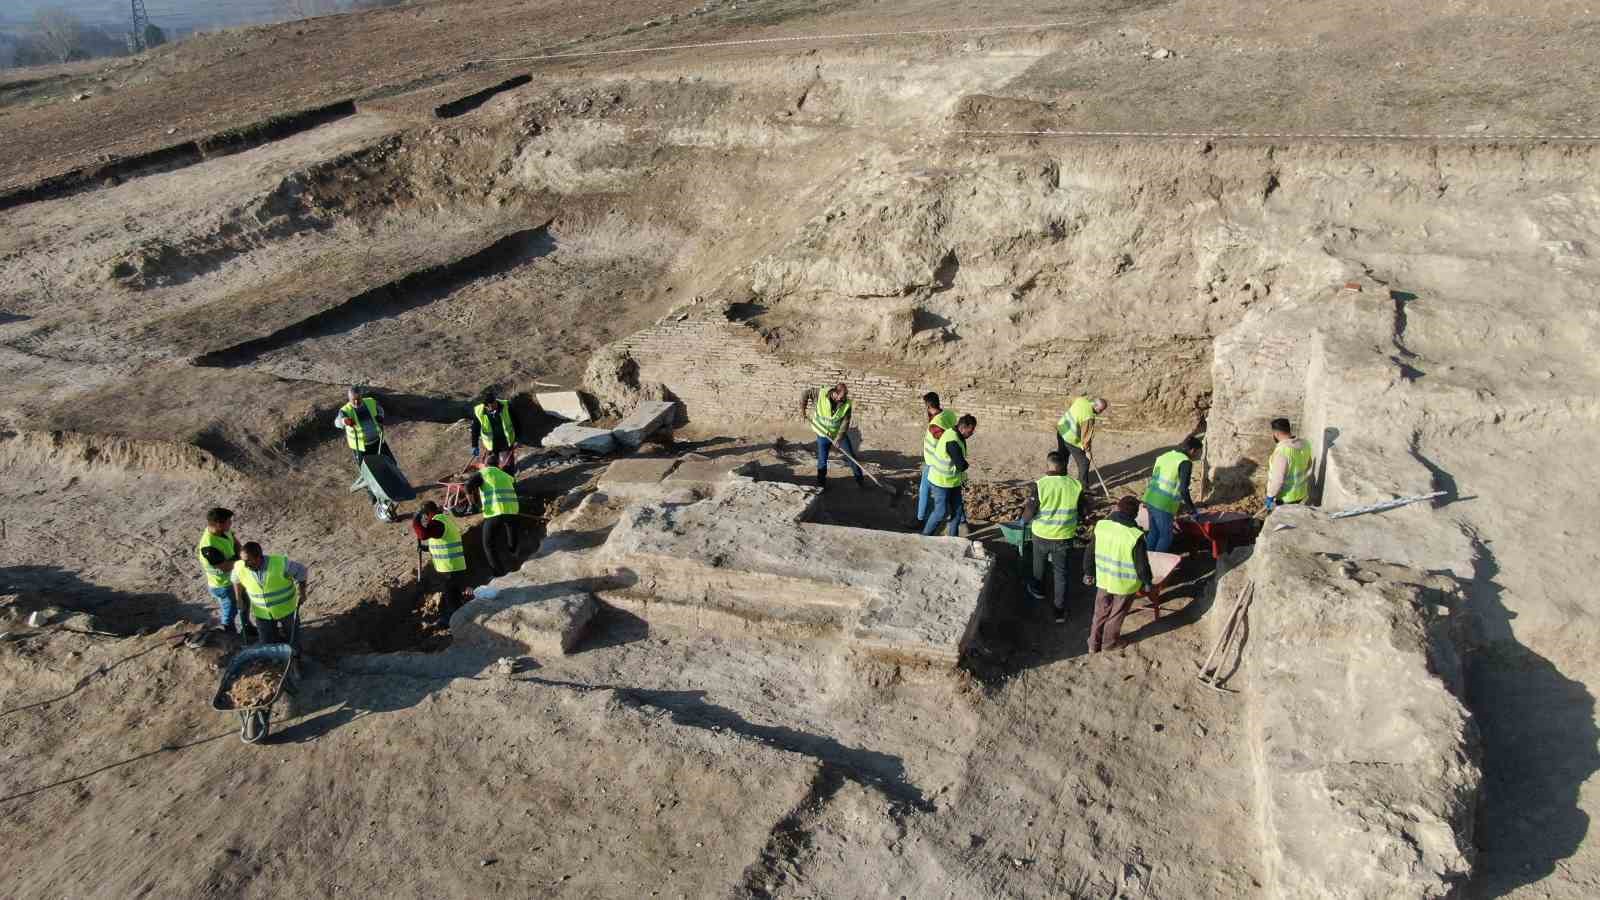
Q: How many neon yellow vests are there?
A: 14